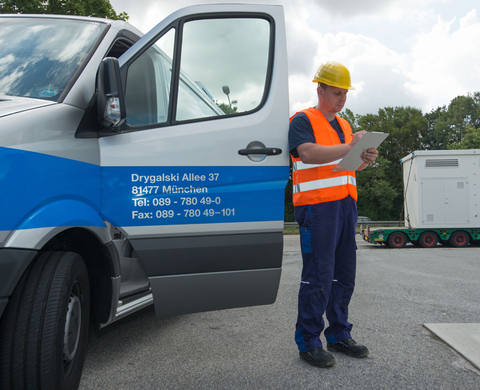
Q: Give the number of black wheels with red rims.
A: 3